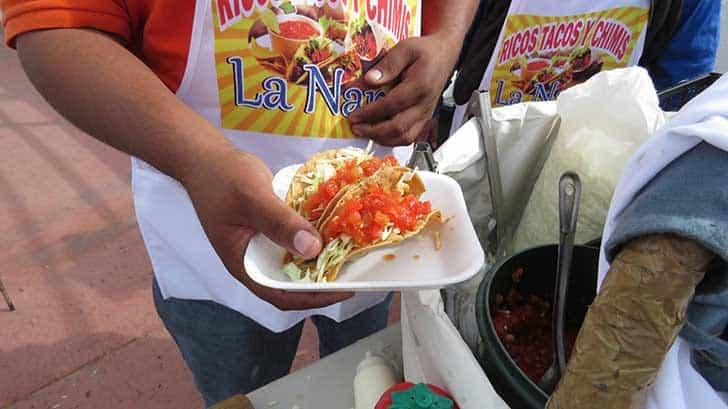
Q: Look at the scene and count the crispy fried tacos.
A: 2